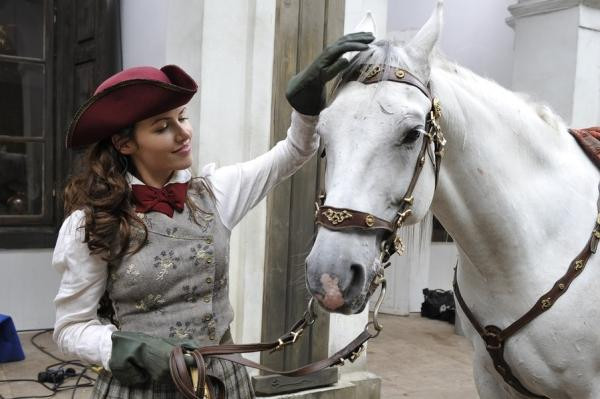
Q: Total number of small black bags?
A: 1